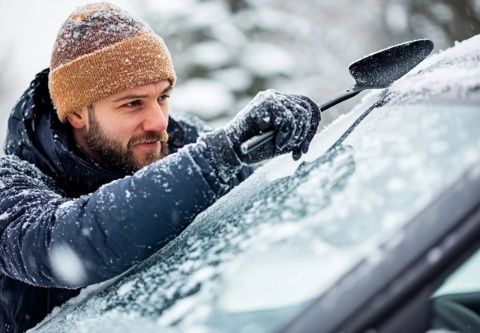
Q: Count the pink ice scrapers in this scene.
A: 0